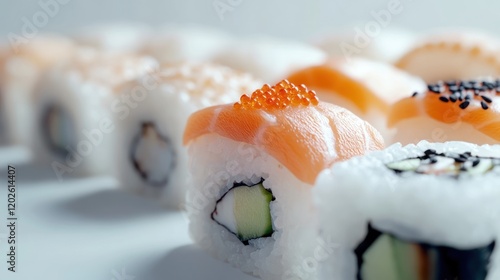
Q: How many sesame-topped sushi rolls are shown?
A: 2